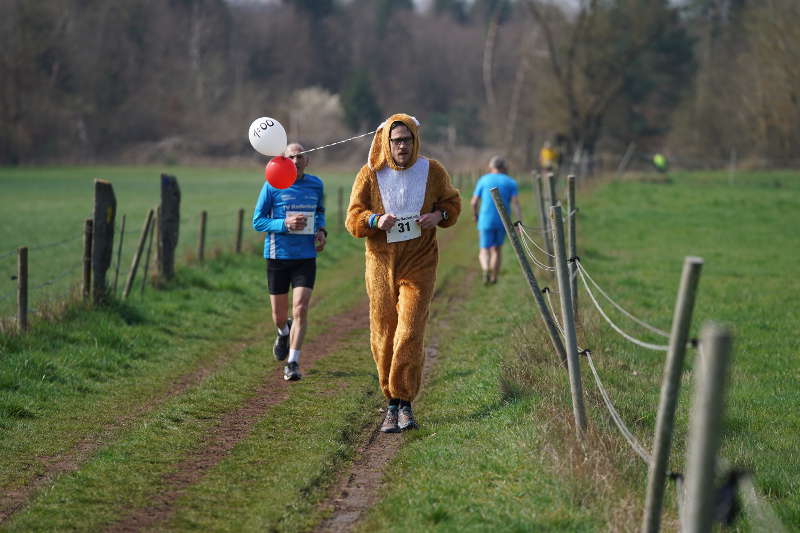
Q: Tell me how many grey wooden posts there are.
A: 7